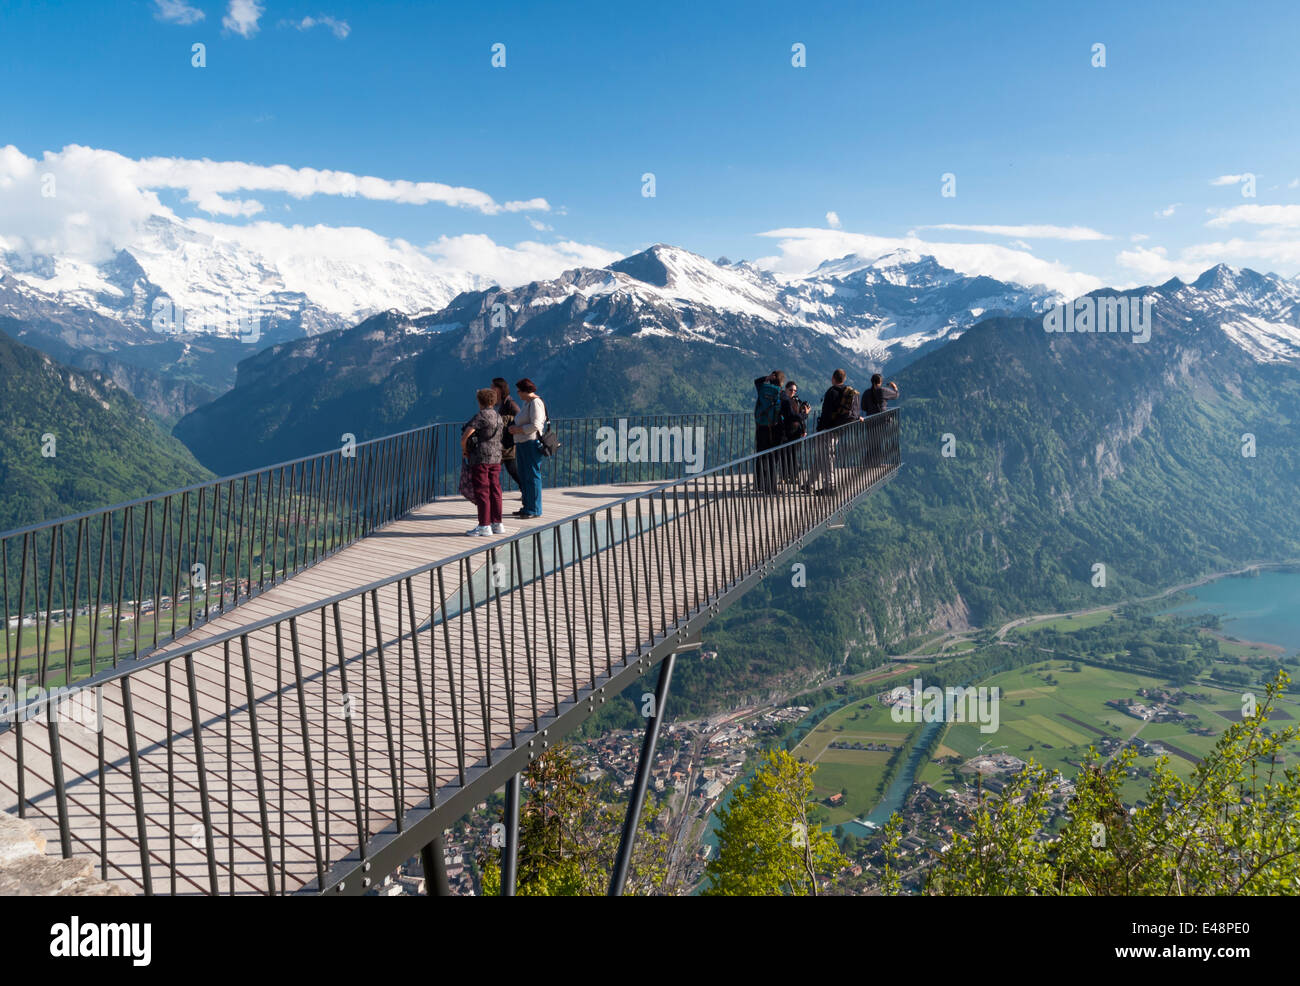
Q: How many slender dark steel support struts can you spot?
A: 3